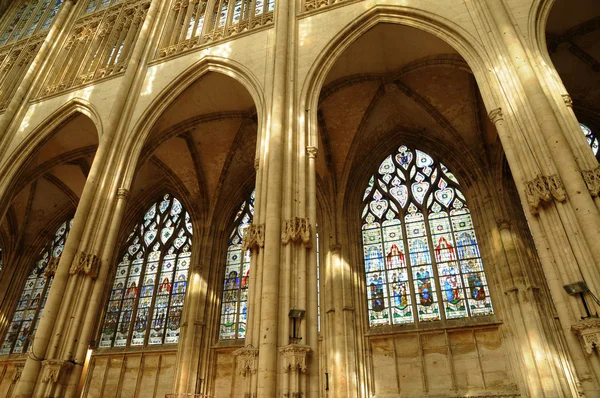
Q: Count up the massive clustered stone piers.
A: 3